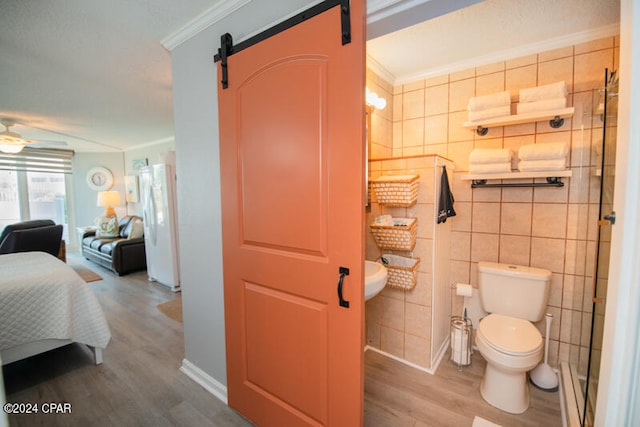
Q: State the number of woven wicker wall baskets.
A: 3